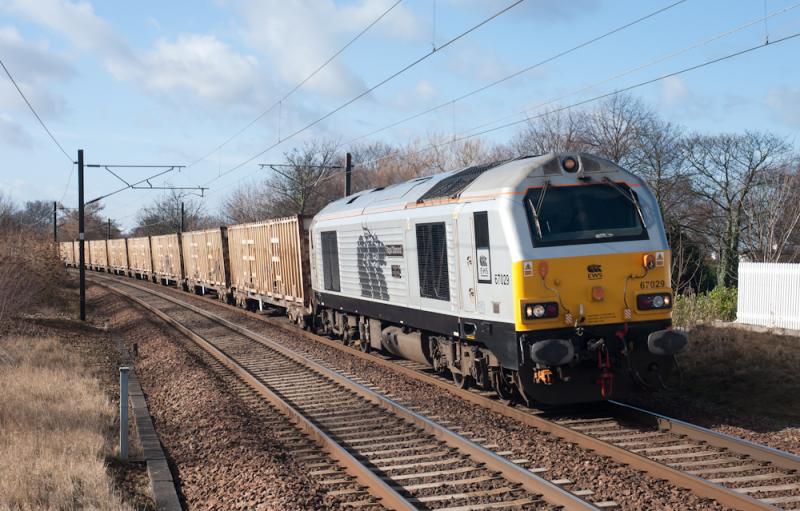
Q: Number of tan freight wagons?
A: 8